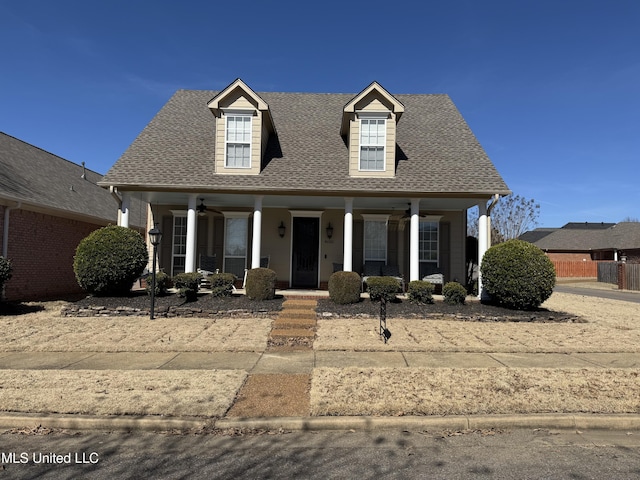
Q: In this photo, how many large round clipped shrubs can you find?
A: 2